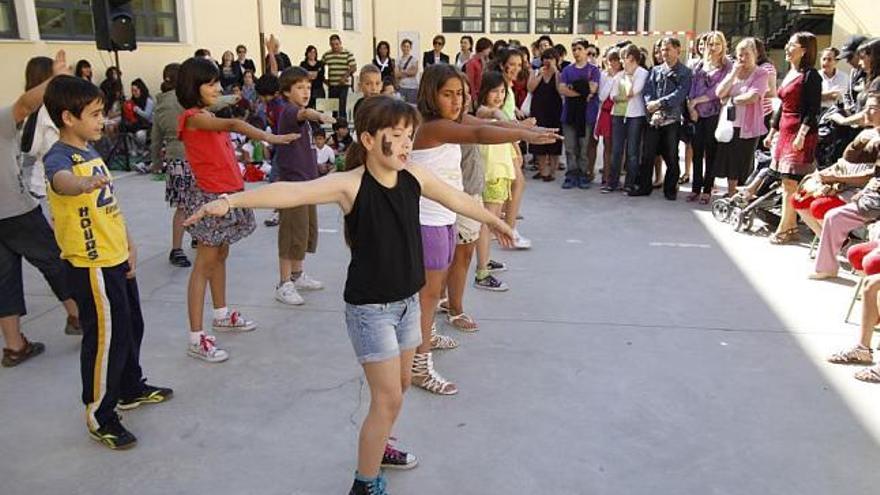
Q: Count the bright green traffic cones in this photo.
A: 0